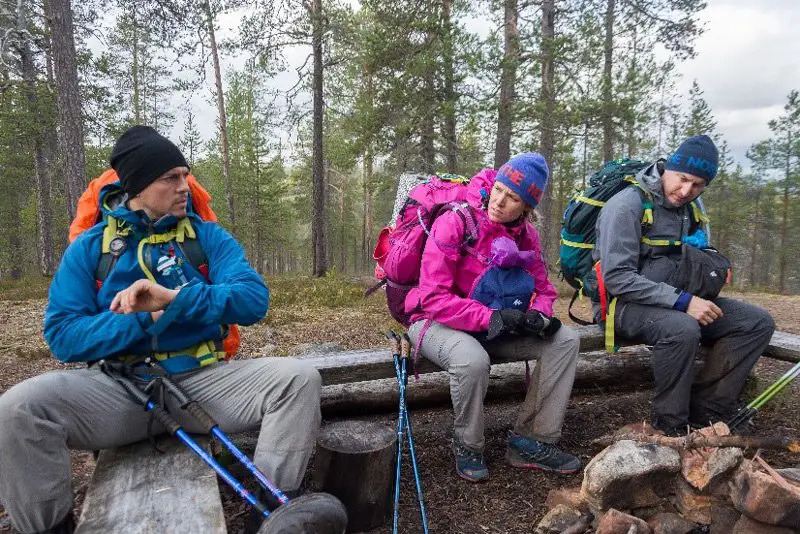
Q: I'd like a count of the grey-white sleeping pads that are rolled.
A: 1